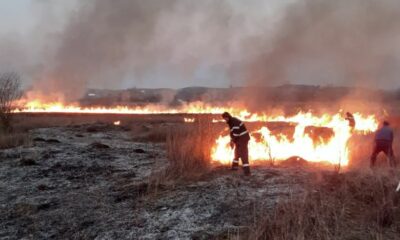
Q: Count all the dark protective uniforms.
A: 1